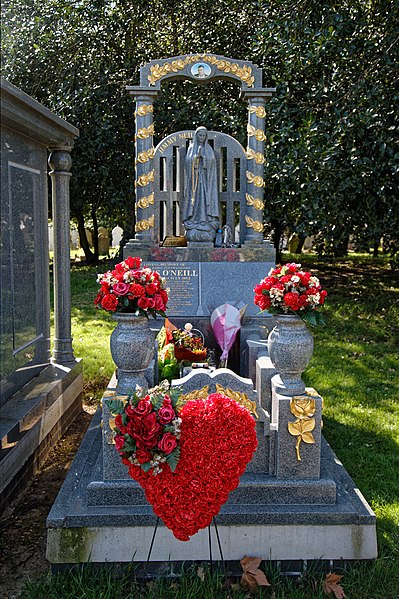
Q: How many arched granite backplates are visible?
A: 1